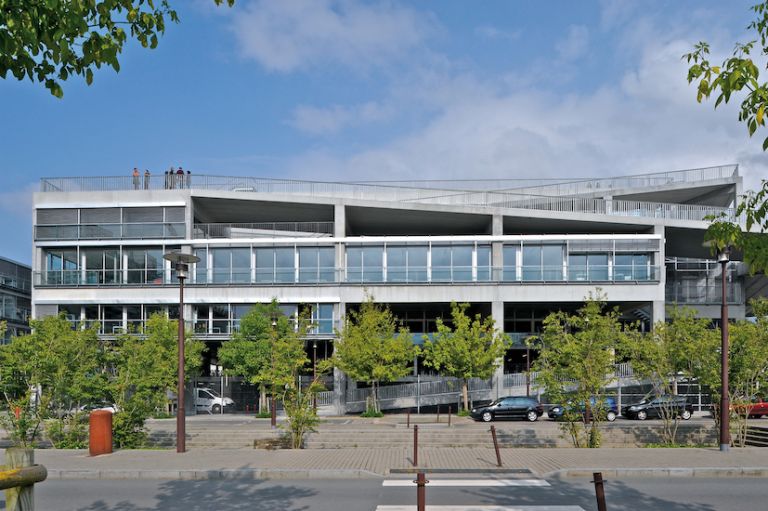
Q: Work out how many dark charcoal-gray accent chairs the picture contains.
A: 0